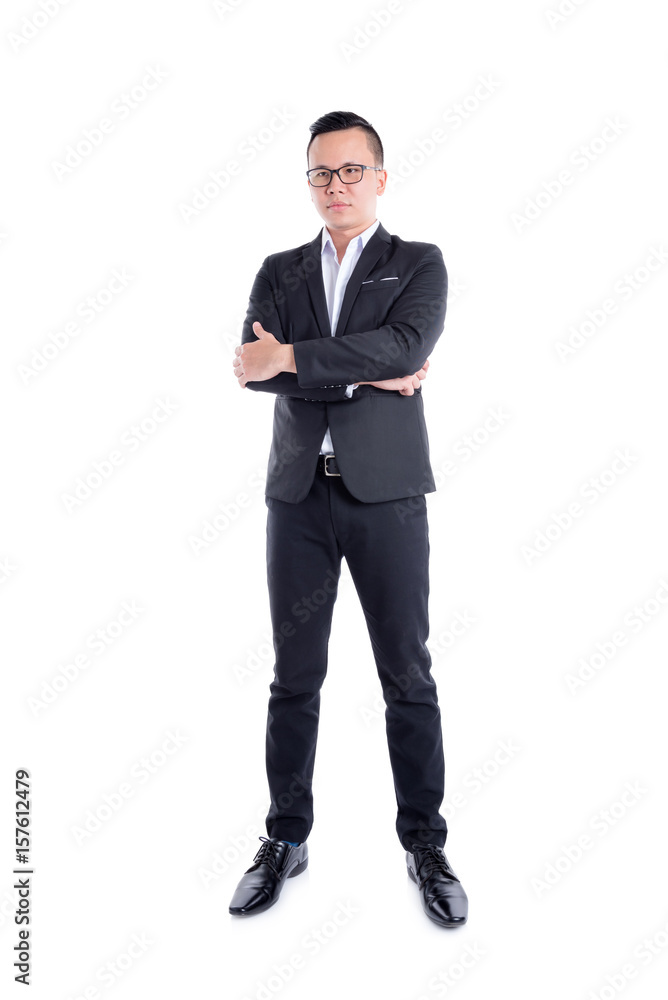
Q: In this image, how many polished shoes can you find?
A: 2